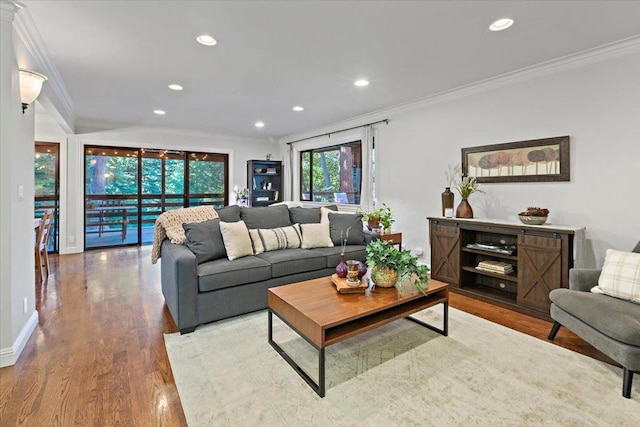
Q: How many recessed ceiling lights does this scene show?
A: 7